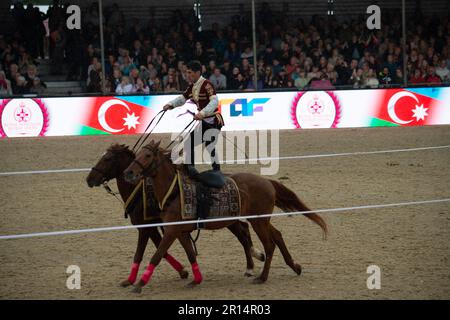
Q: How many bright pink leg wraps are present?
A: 4